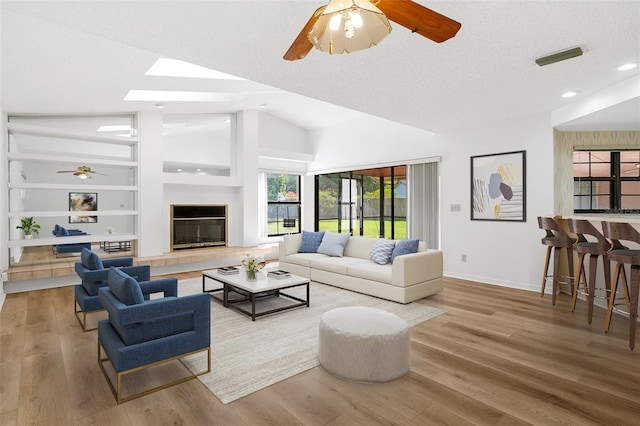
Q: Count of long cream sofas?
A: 1